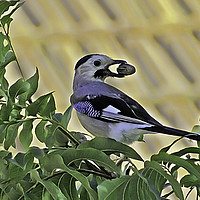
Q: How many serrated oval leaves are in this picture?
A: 0